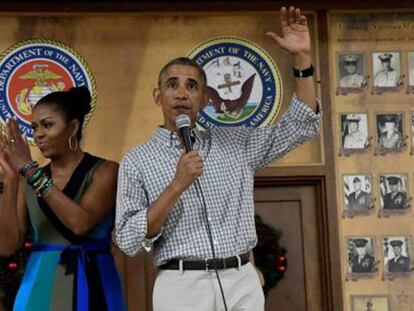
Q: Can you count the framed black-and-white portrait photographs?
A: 8